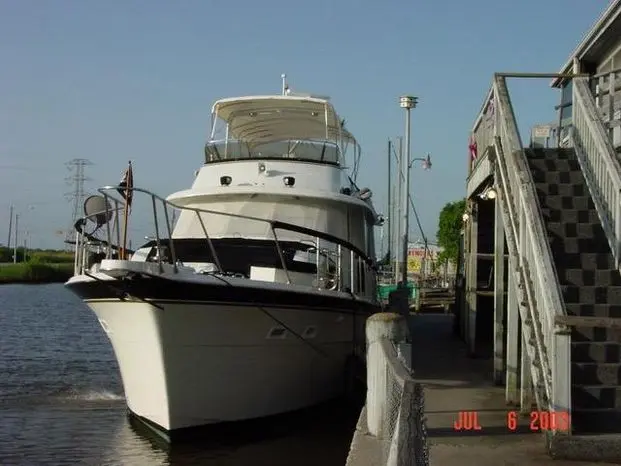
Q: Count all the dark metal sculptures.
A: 0